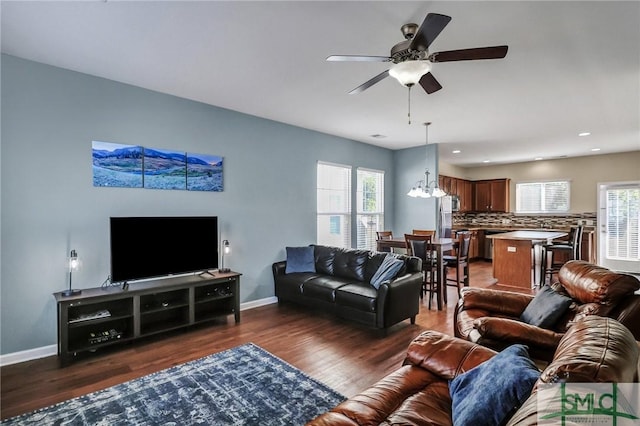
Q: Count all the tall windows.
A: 2